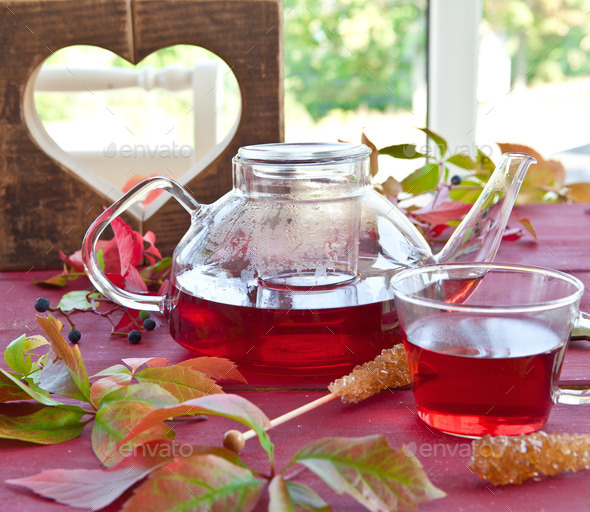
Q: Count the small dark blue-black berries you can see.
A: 5